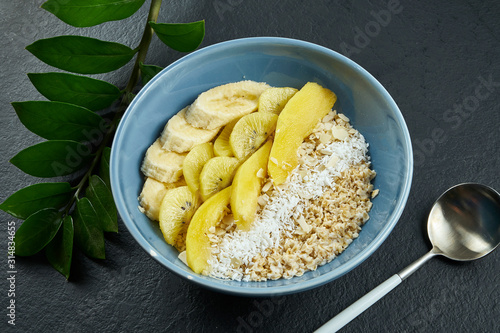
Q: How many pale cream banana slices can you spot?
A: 4